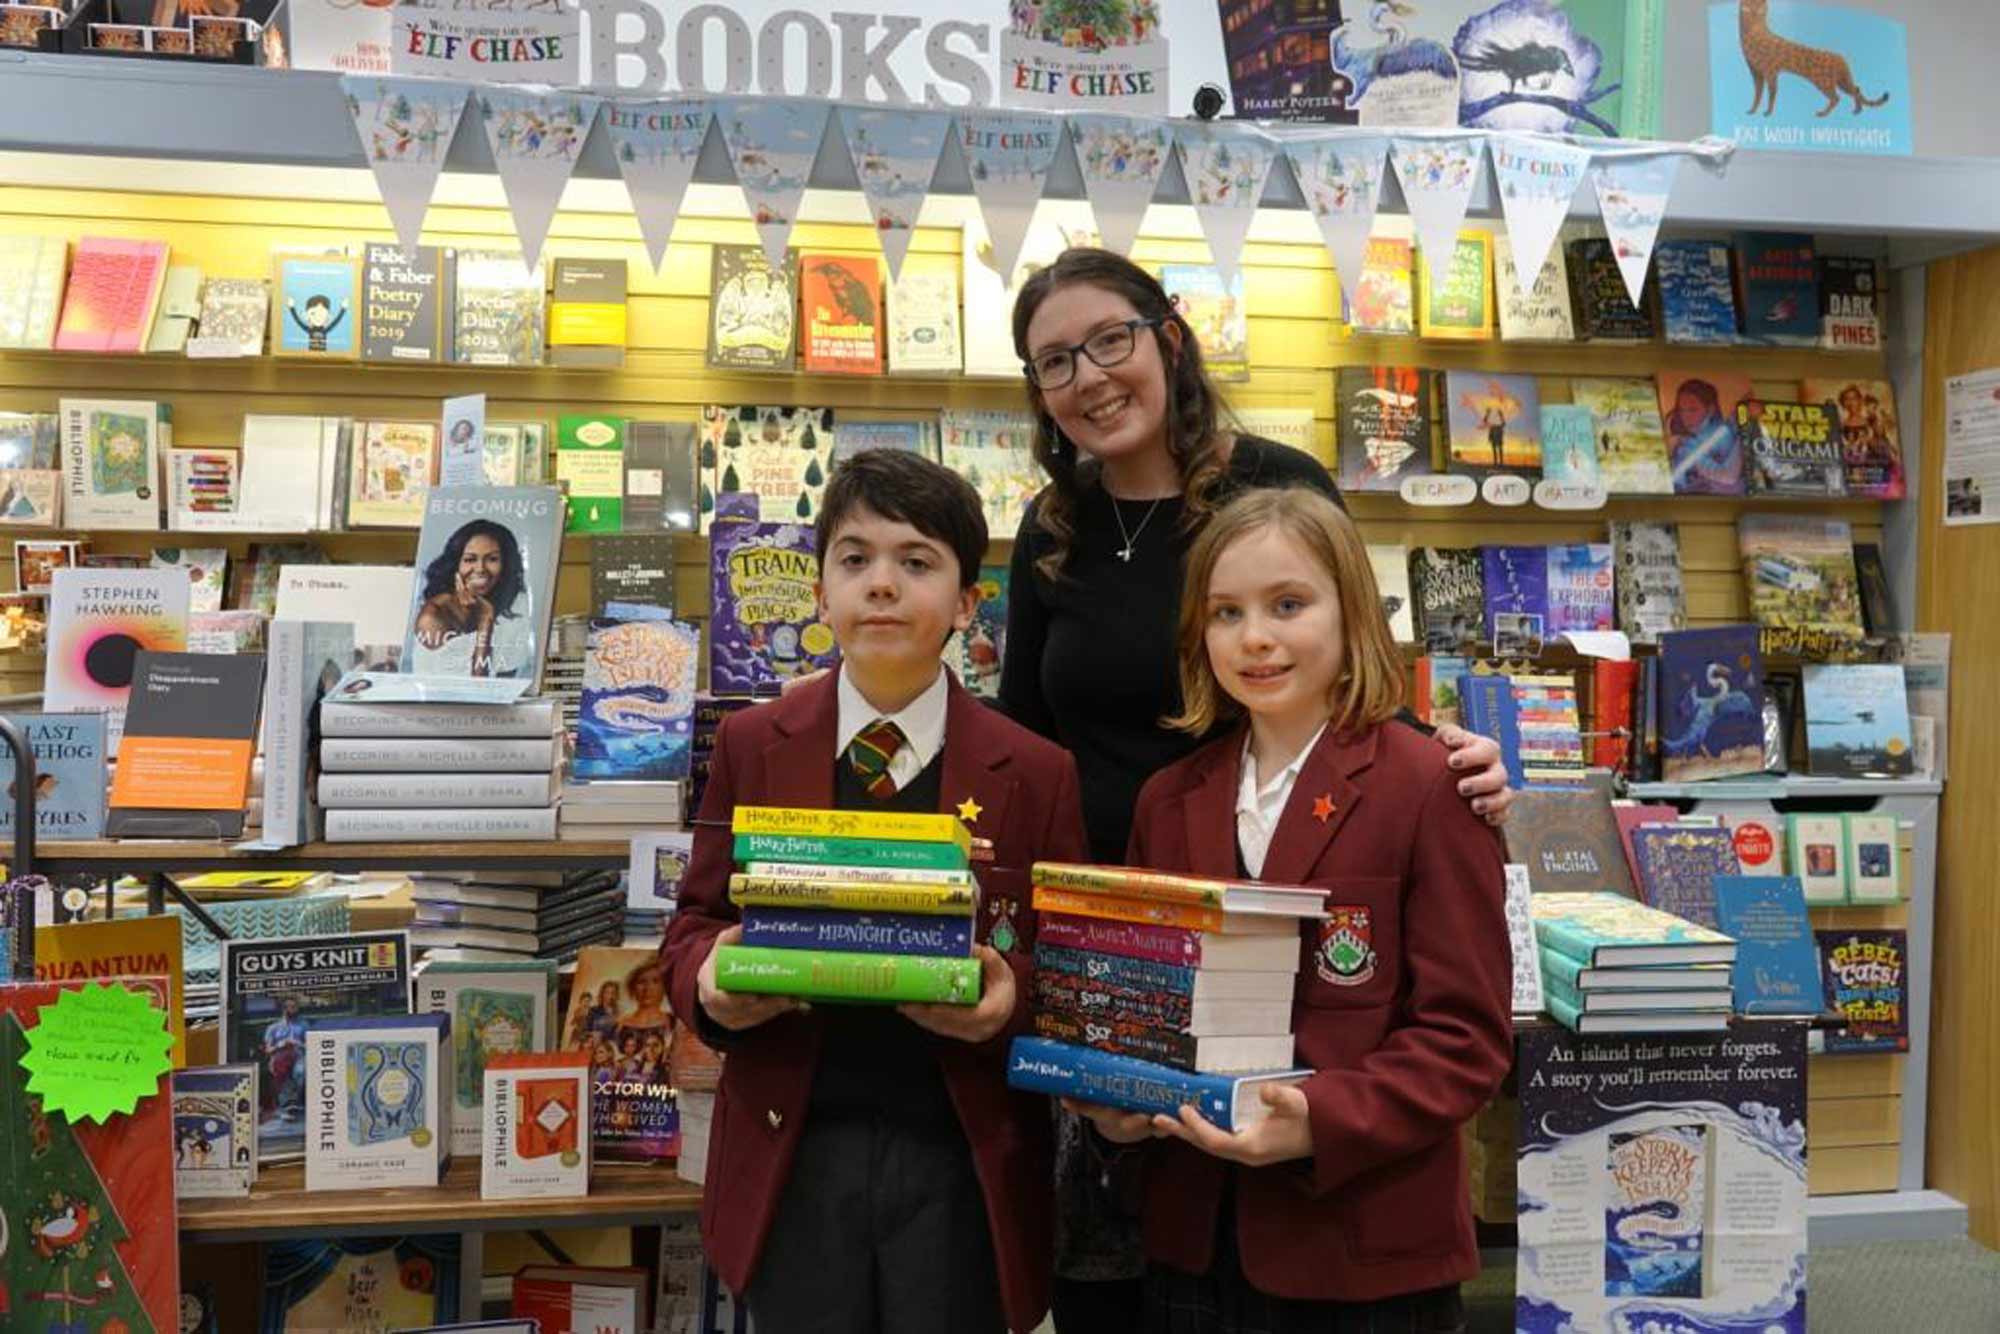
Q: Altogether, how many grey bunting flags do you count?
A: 12